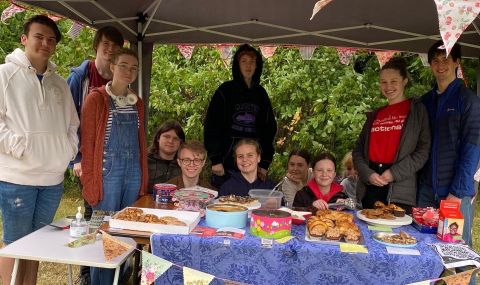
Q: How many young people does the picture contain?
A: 12